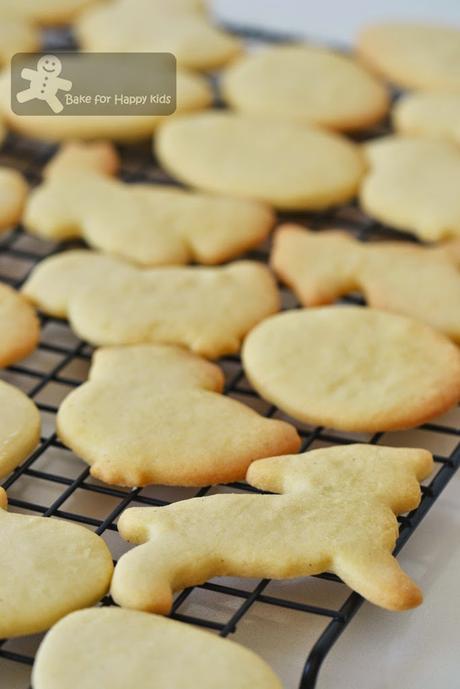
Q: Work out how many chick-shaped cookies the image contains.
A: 1